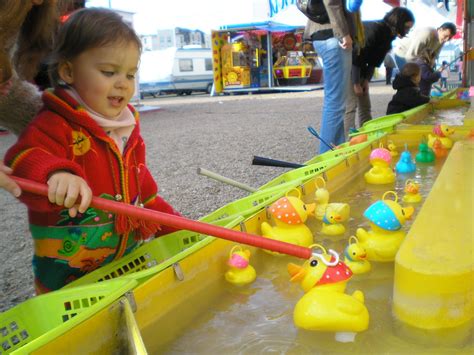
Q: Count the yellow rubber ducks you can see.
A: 11